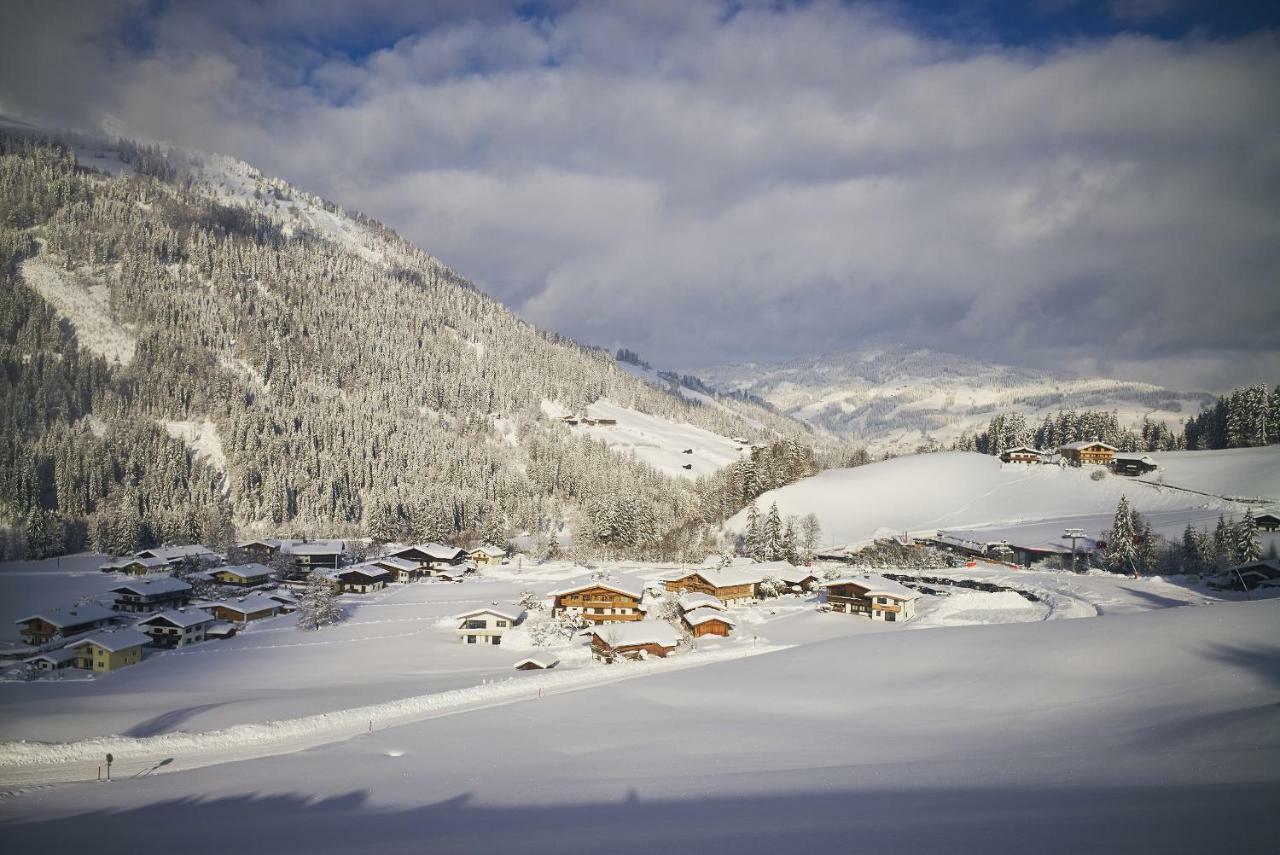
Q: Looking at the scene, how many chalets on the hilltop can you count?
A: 3